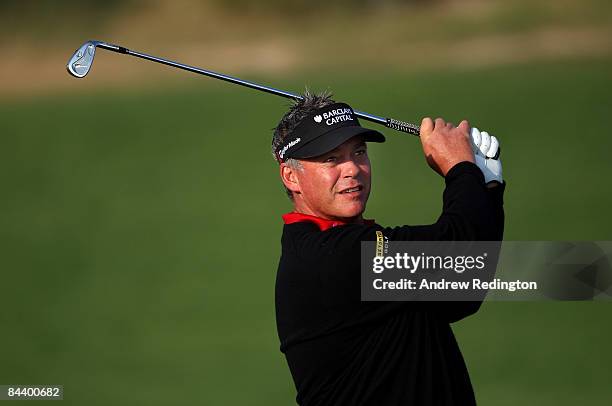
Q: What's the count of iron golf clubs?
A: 1